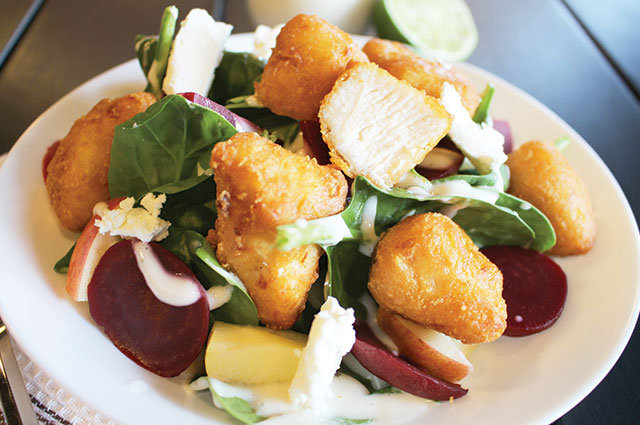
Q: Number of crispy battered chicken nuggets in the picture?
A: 7